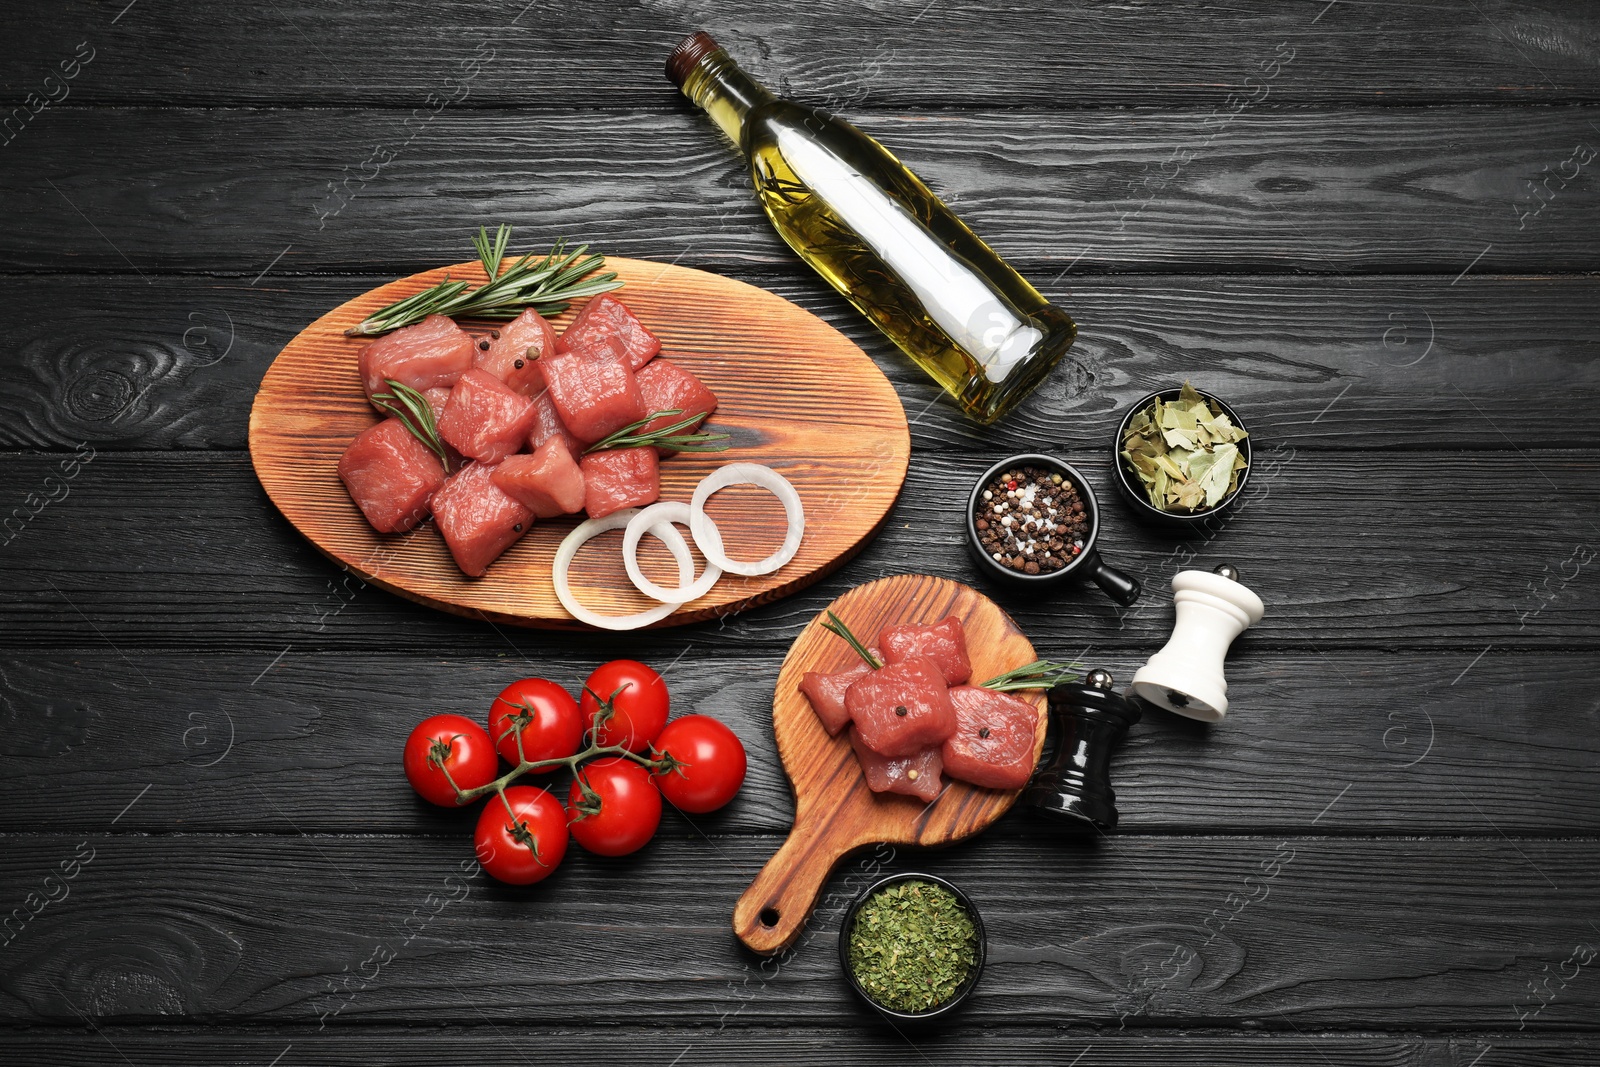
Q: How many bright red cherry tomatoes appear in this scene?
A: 6